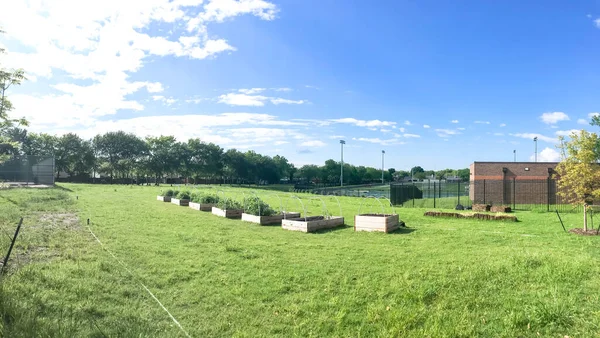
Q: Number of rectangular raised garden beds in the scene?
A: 7